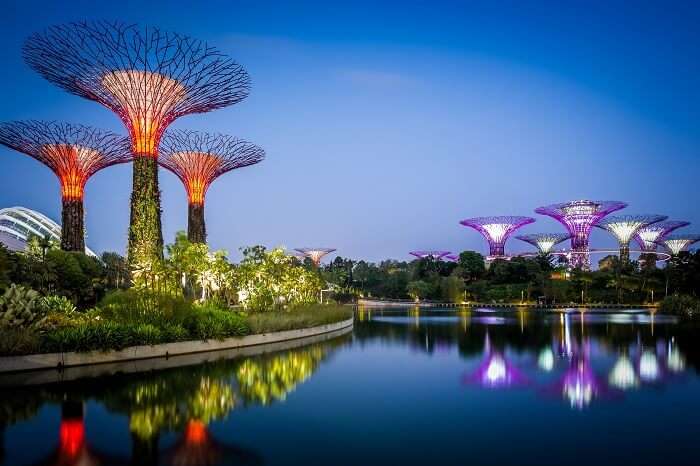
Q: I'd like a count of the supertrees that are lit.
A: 11